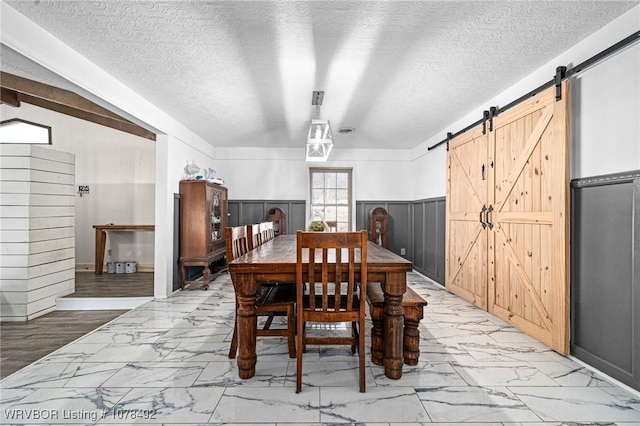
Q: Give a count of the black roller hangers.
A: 4